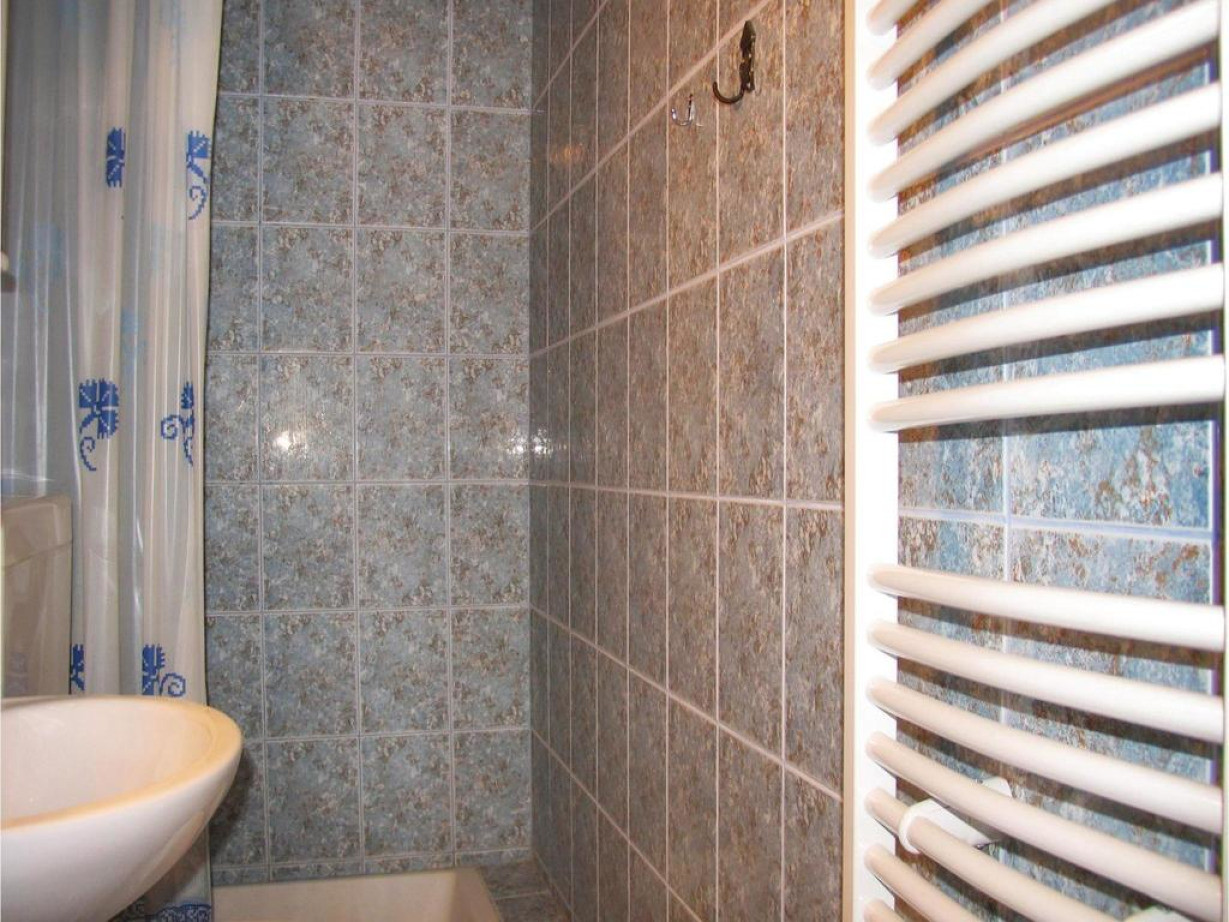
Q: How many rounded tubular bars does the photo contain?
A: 15